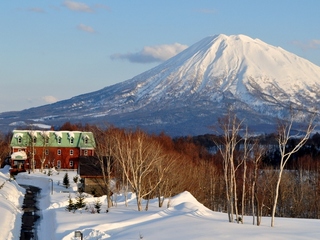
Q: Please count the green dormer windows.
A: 6